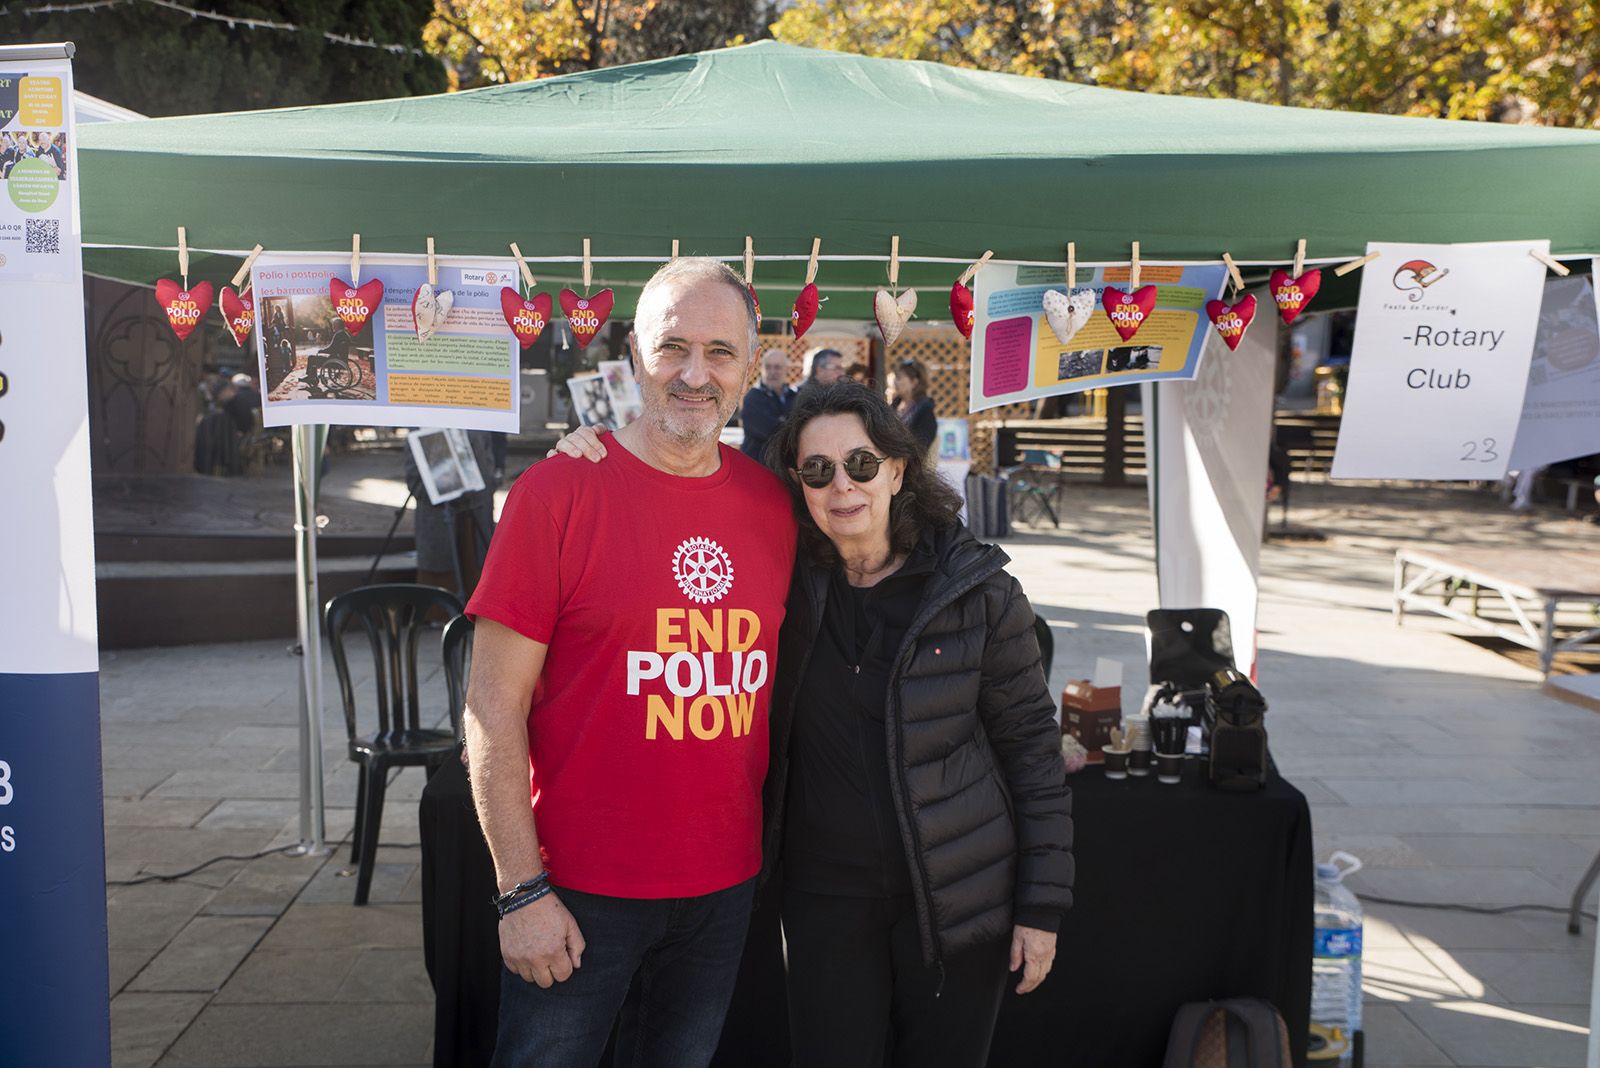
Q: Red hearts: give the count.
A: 11